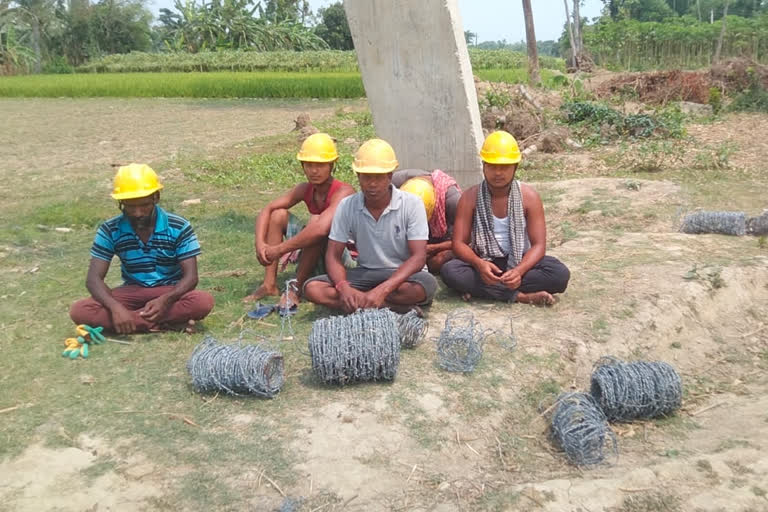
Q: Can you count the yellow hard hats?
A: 5